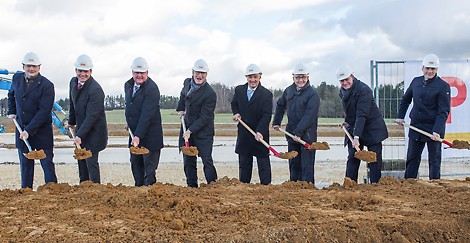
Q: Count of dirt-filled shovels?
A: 8